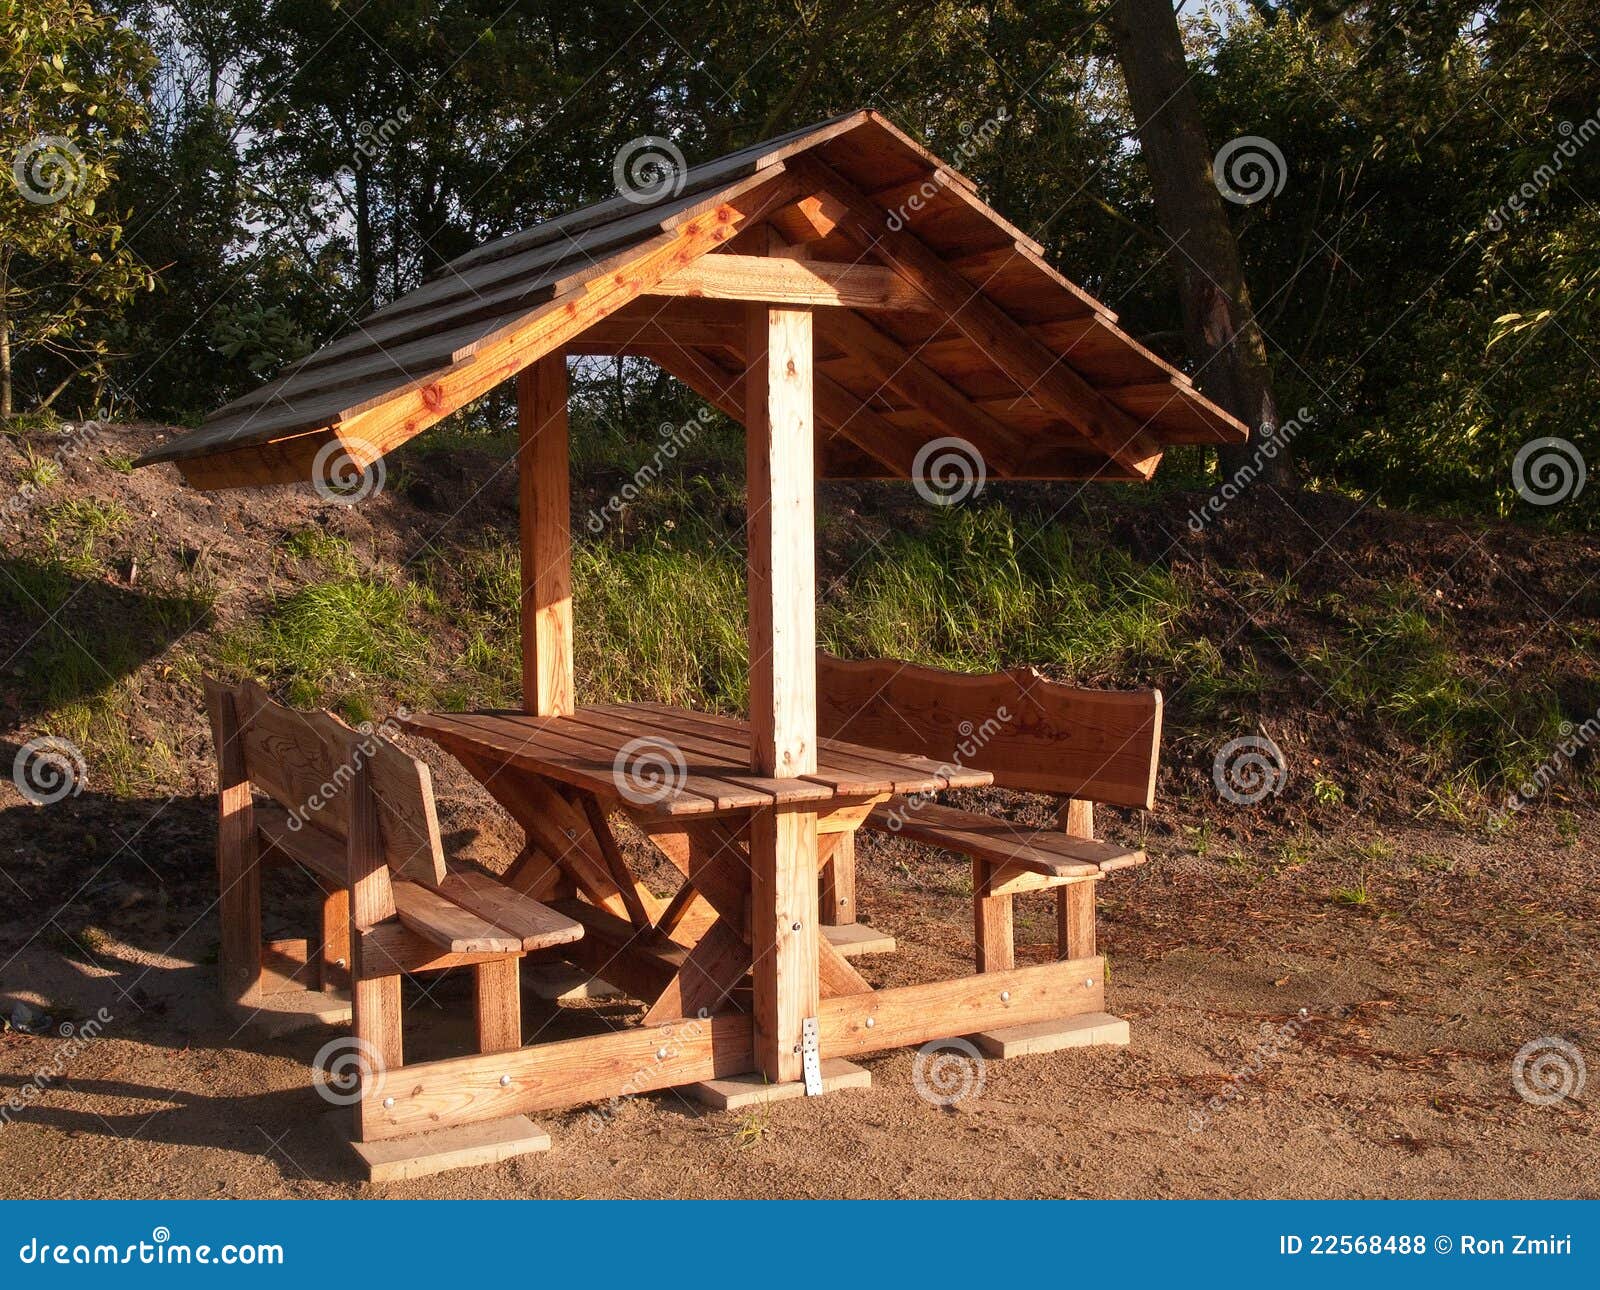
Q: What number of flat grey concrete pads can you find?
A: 6